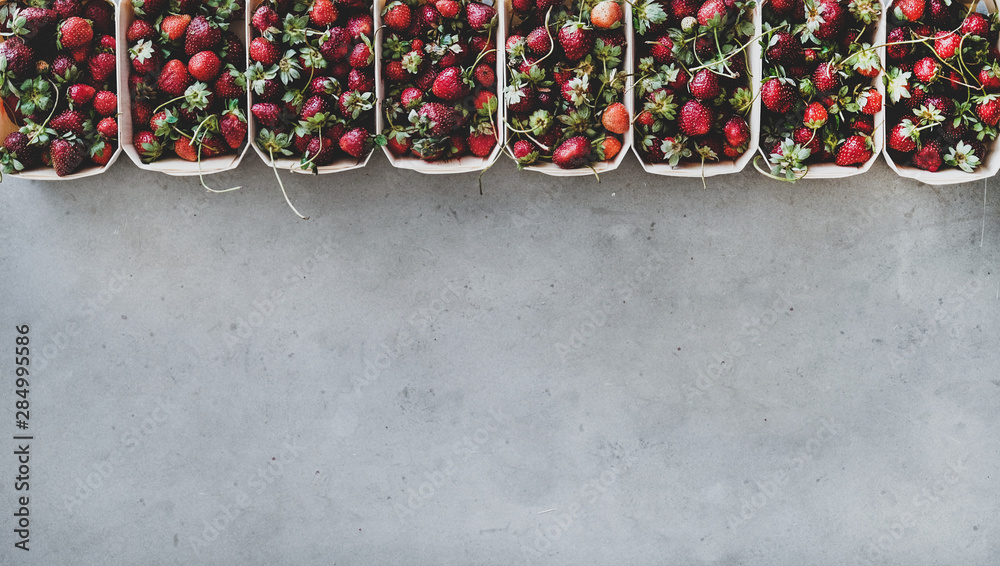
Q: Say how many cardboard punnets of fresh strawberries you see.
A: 8